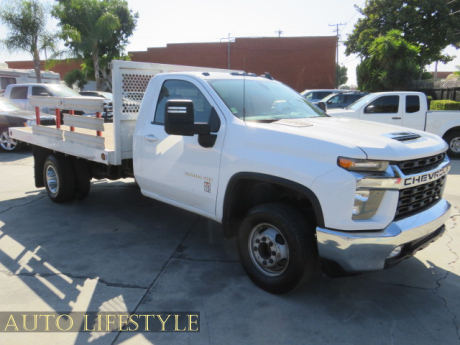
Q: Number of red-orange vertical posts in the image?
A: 4